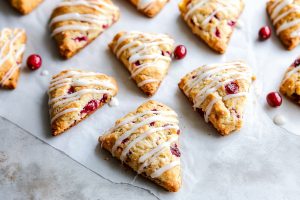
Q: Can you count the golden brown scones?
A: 11